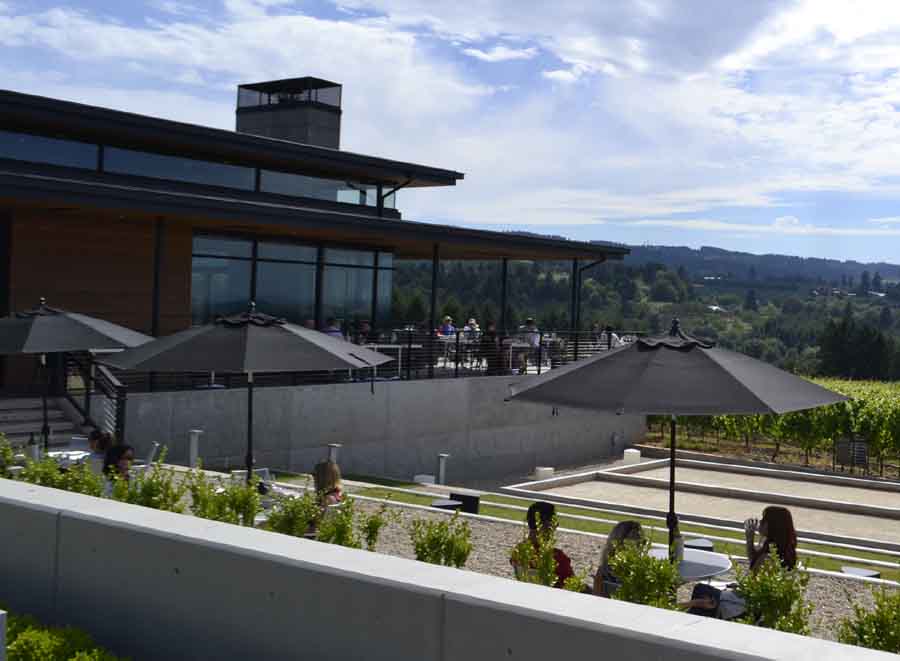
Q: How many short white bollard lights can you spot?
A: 3